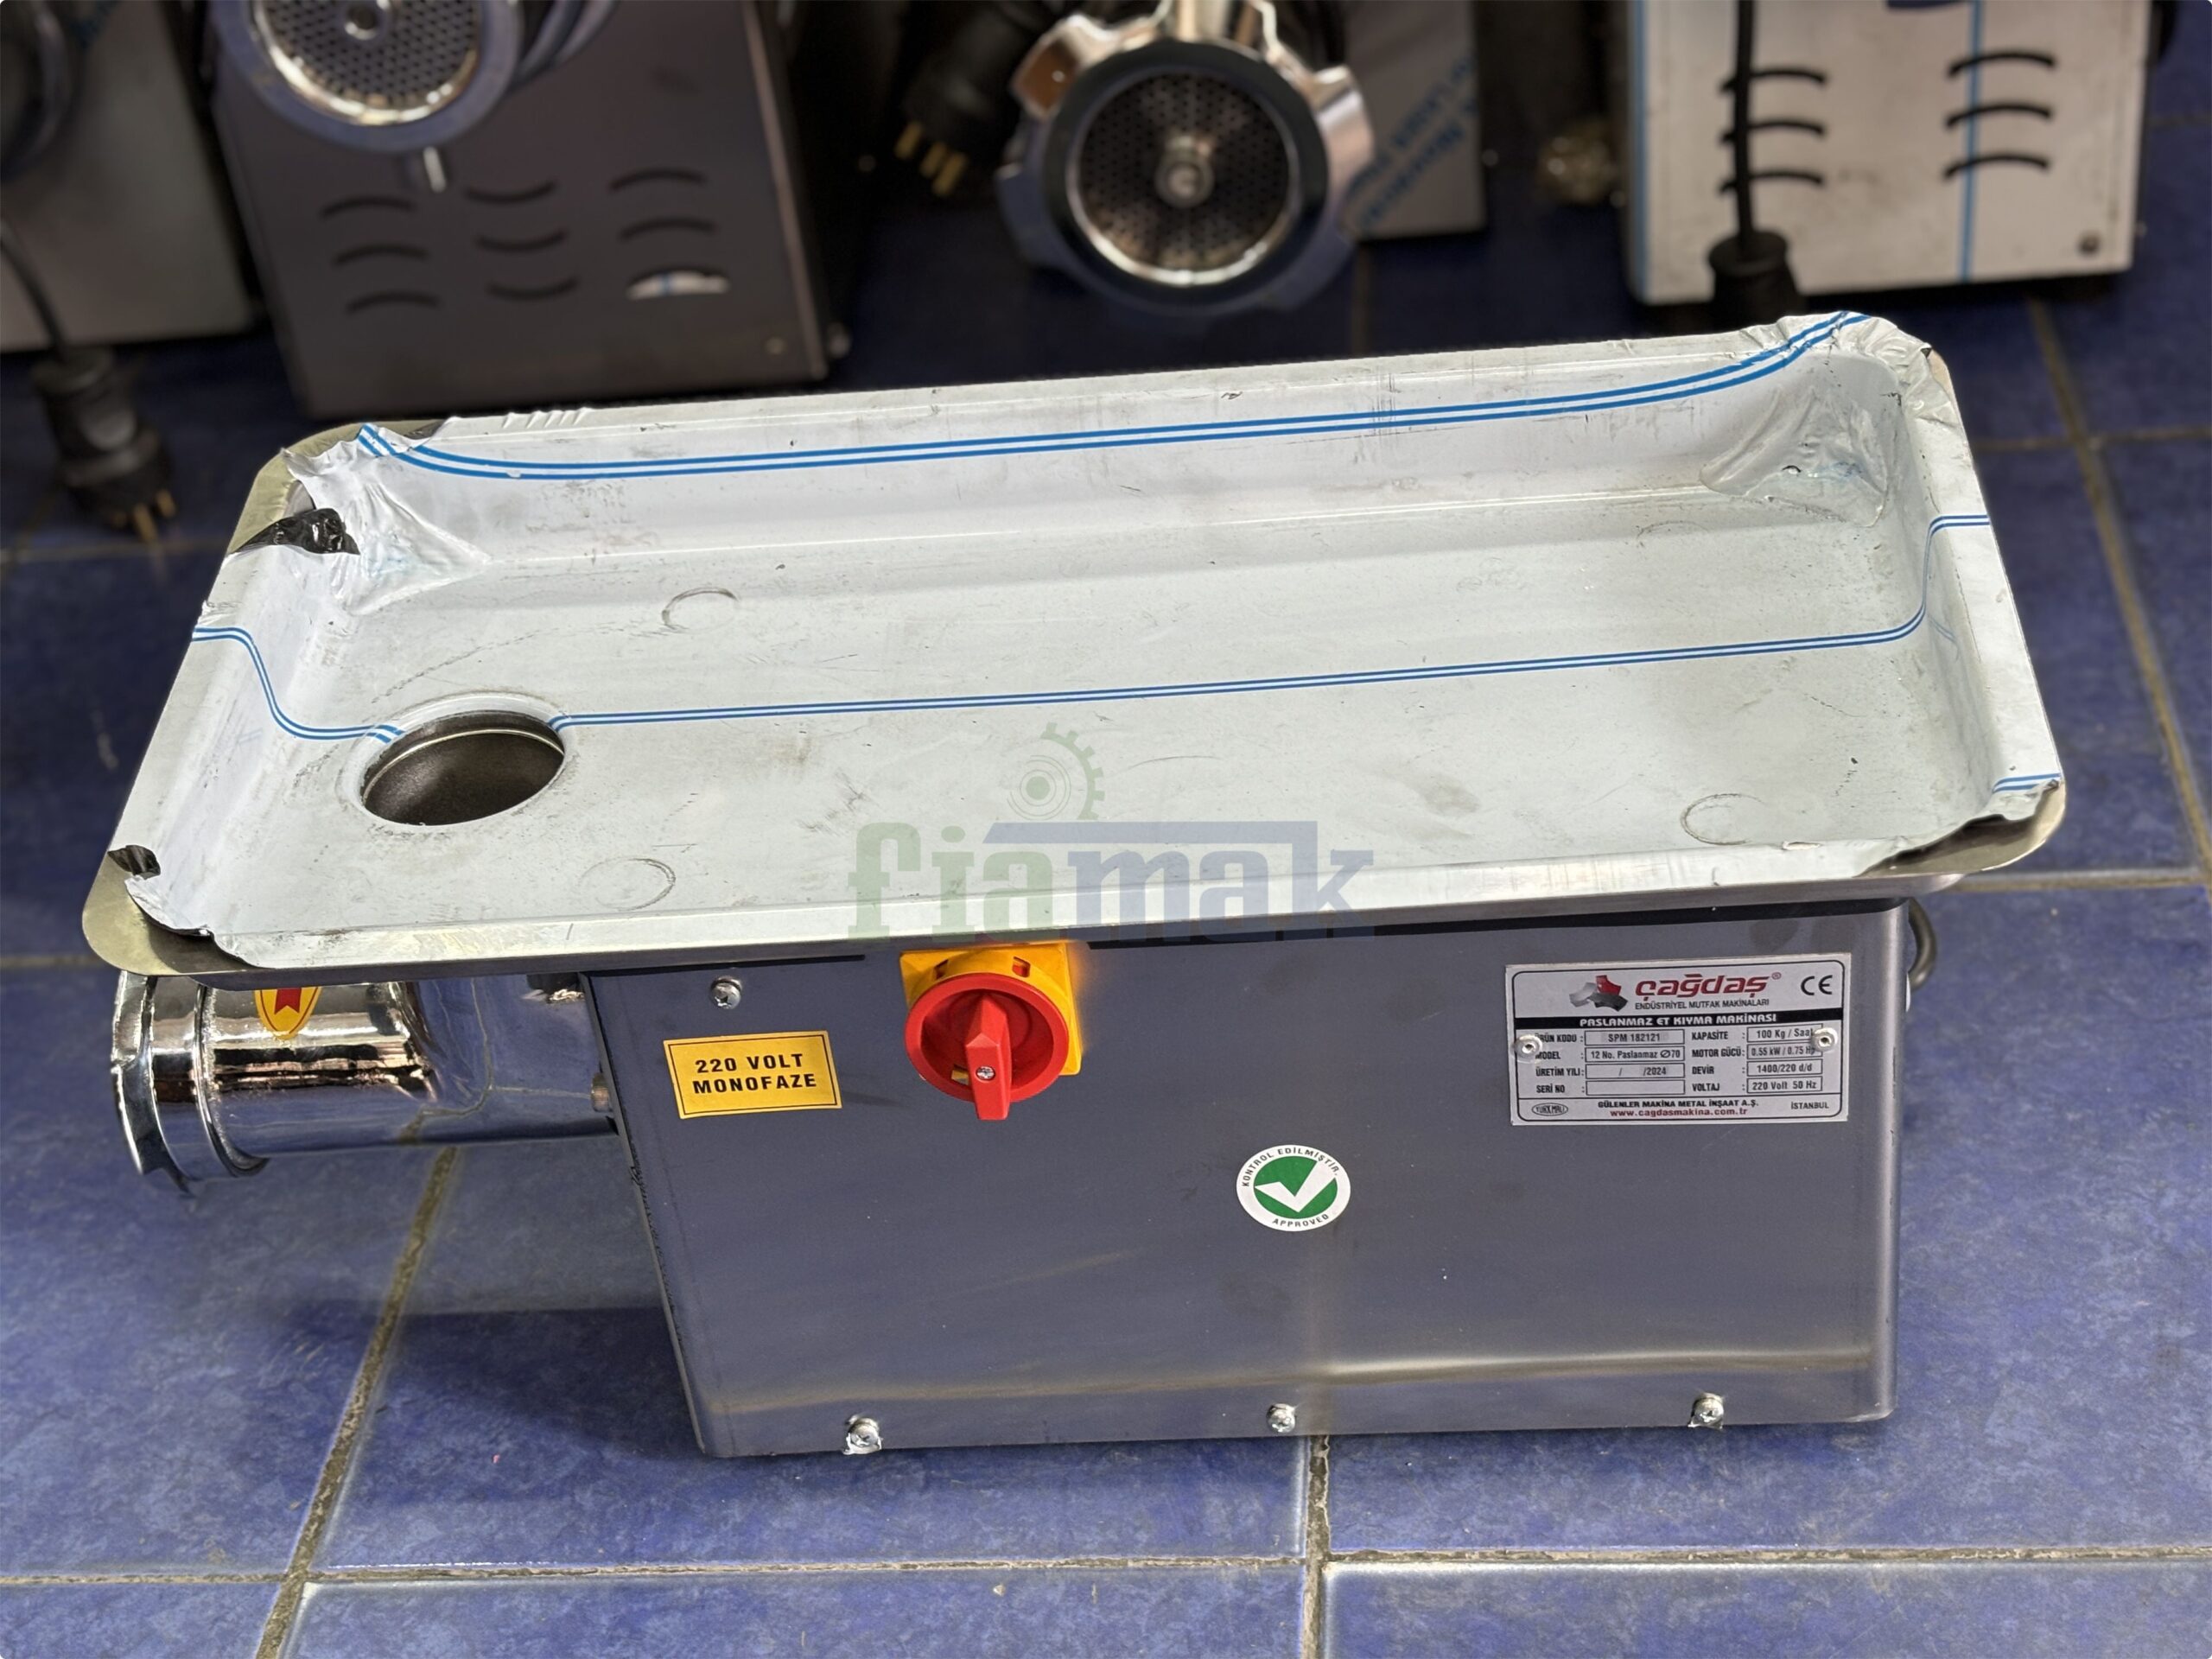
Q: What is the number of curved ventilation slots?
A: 15